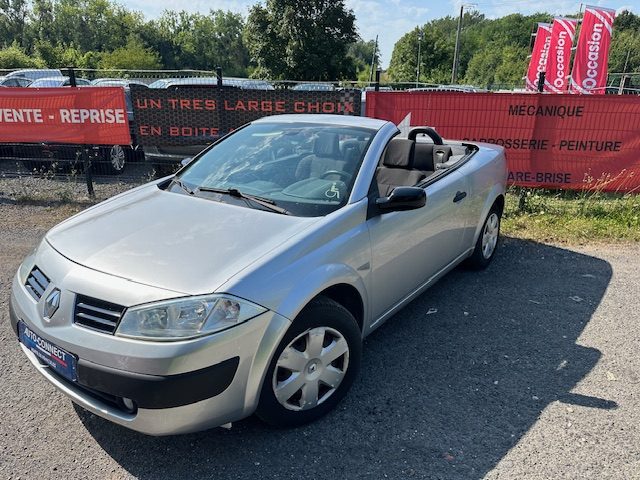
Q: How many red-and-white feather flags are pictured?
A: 3